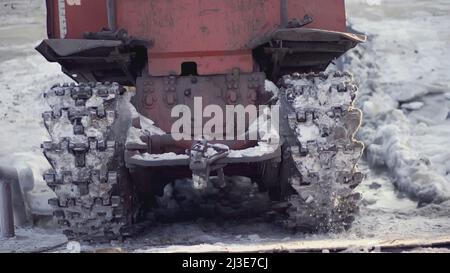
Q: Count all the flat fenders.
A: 2